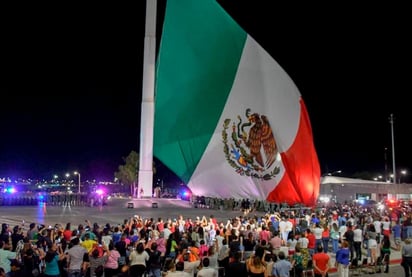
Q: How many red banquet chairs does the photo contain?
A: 0